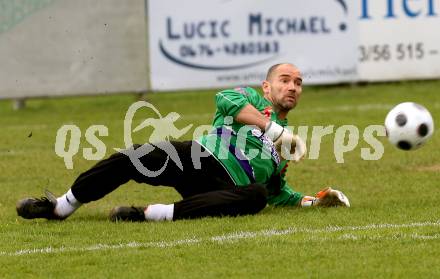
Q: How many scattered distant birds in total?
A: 0